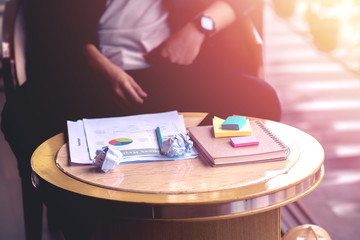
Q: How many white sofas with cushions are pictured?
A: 0